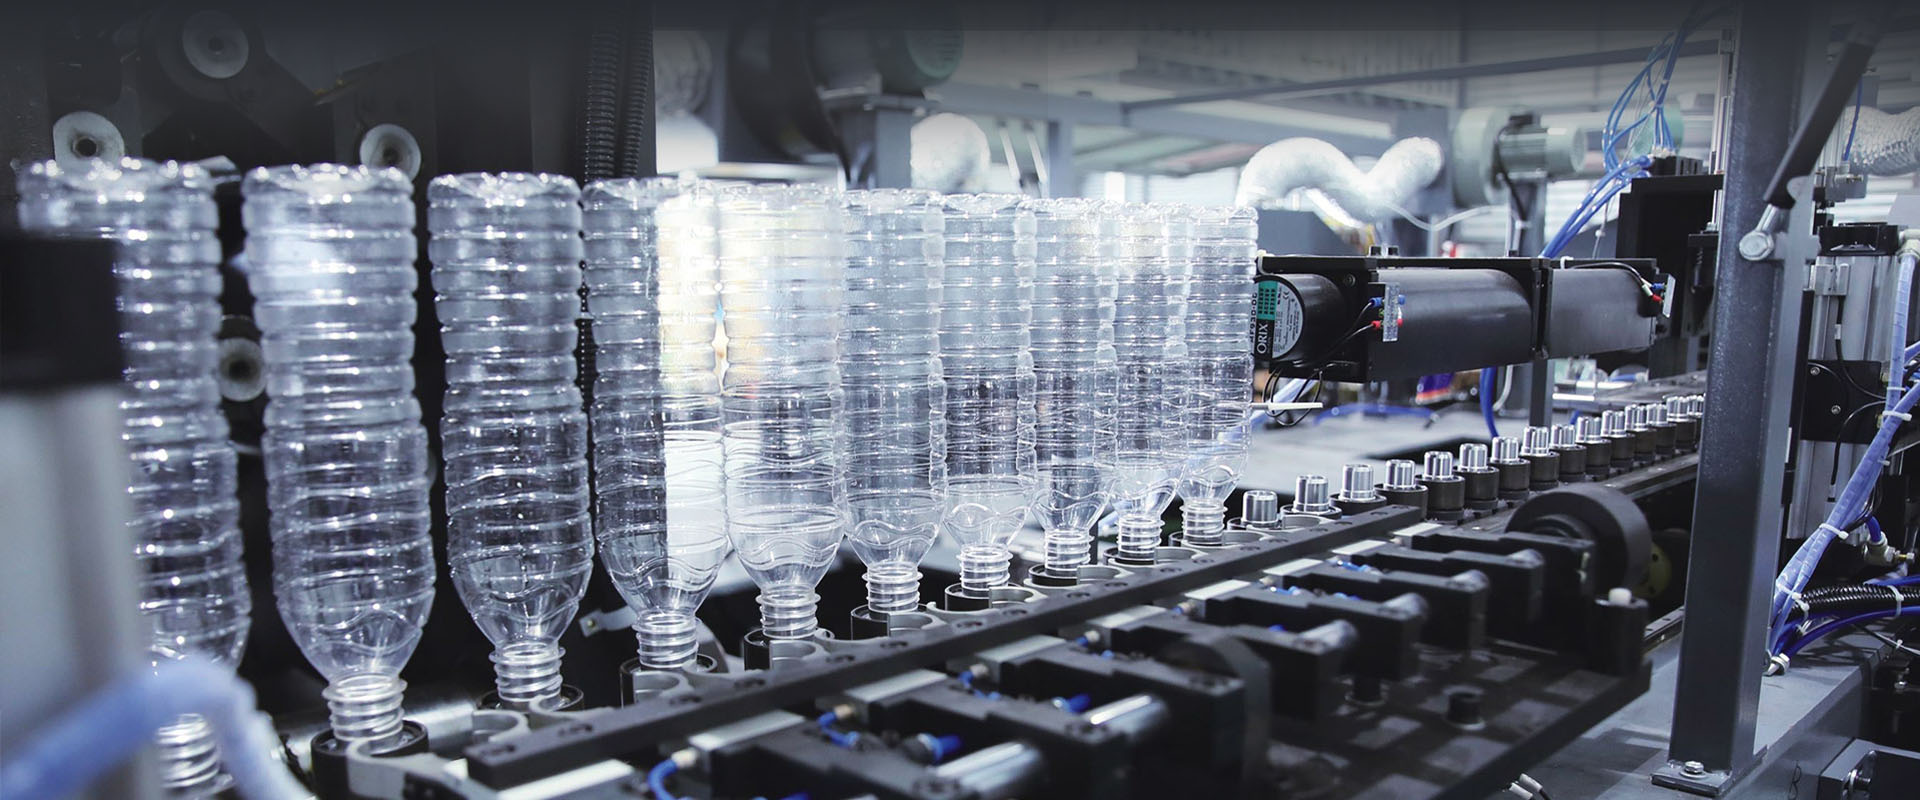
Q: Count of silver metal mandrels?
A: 15